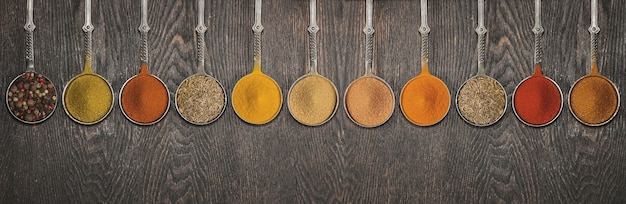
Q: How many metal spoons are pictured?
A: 11